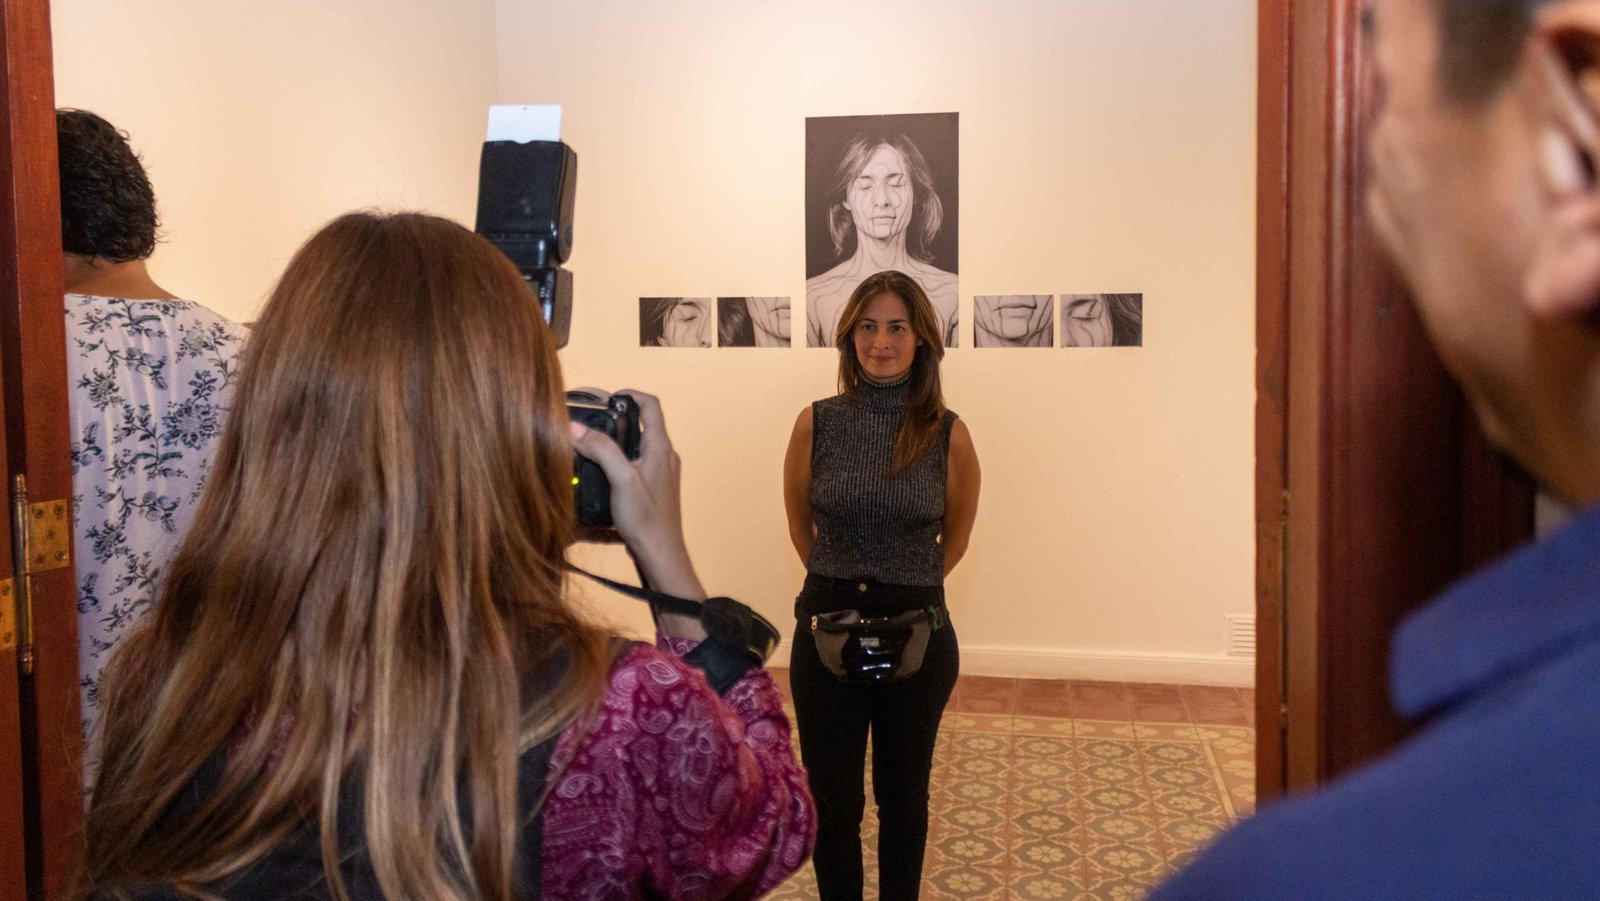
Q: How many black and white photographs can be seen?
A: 5